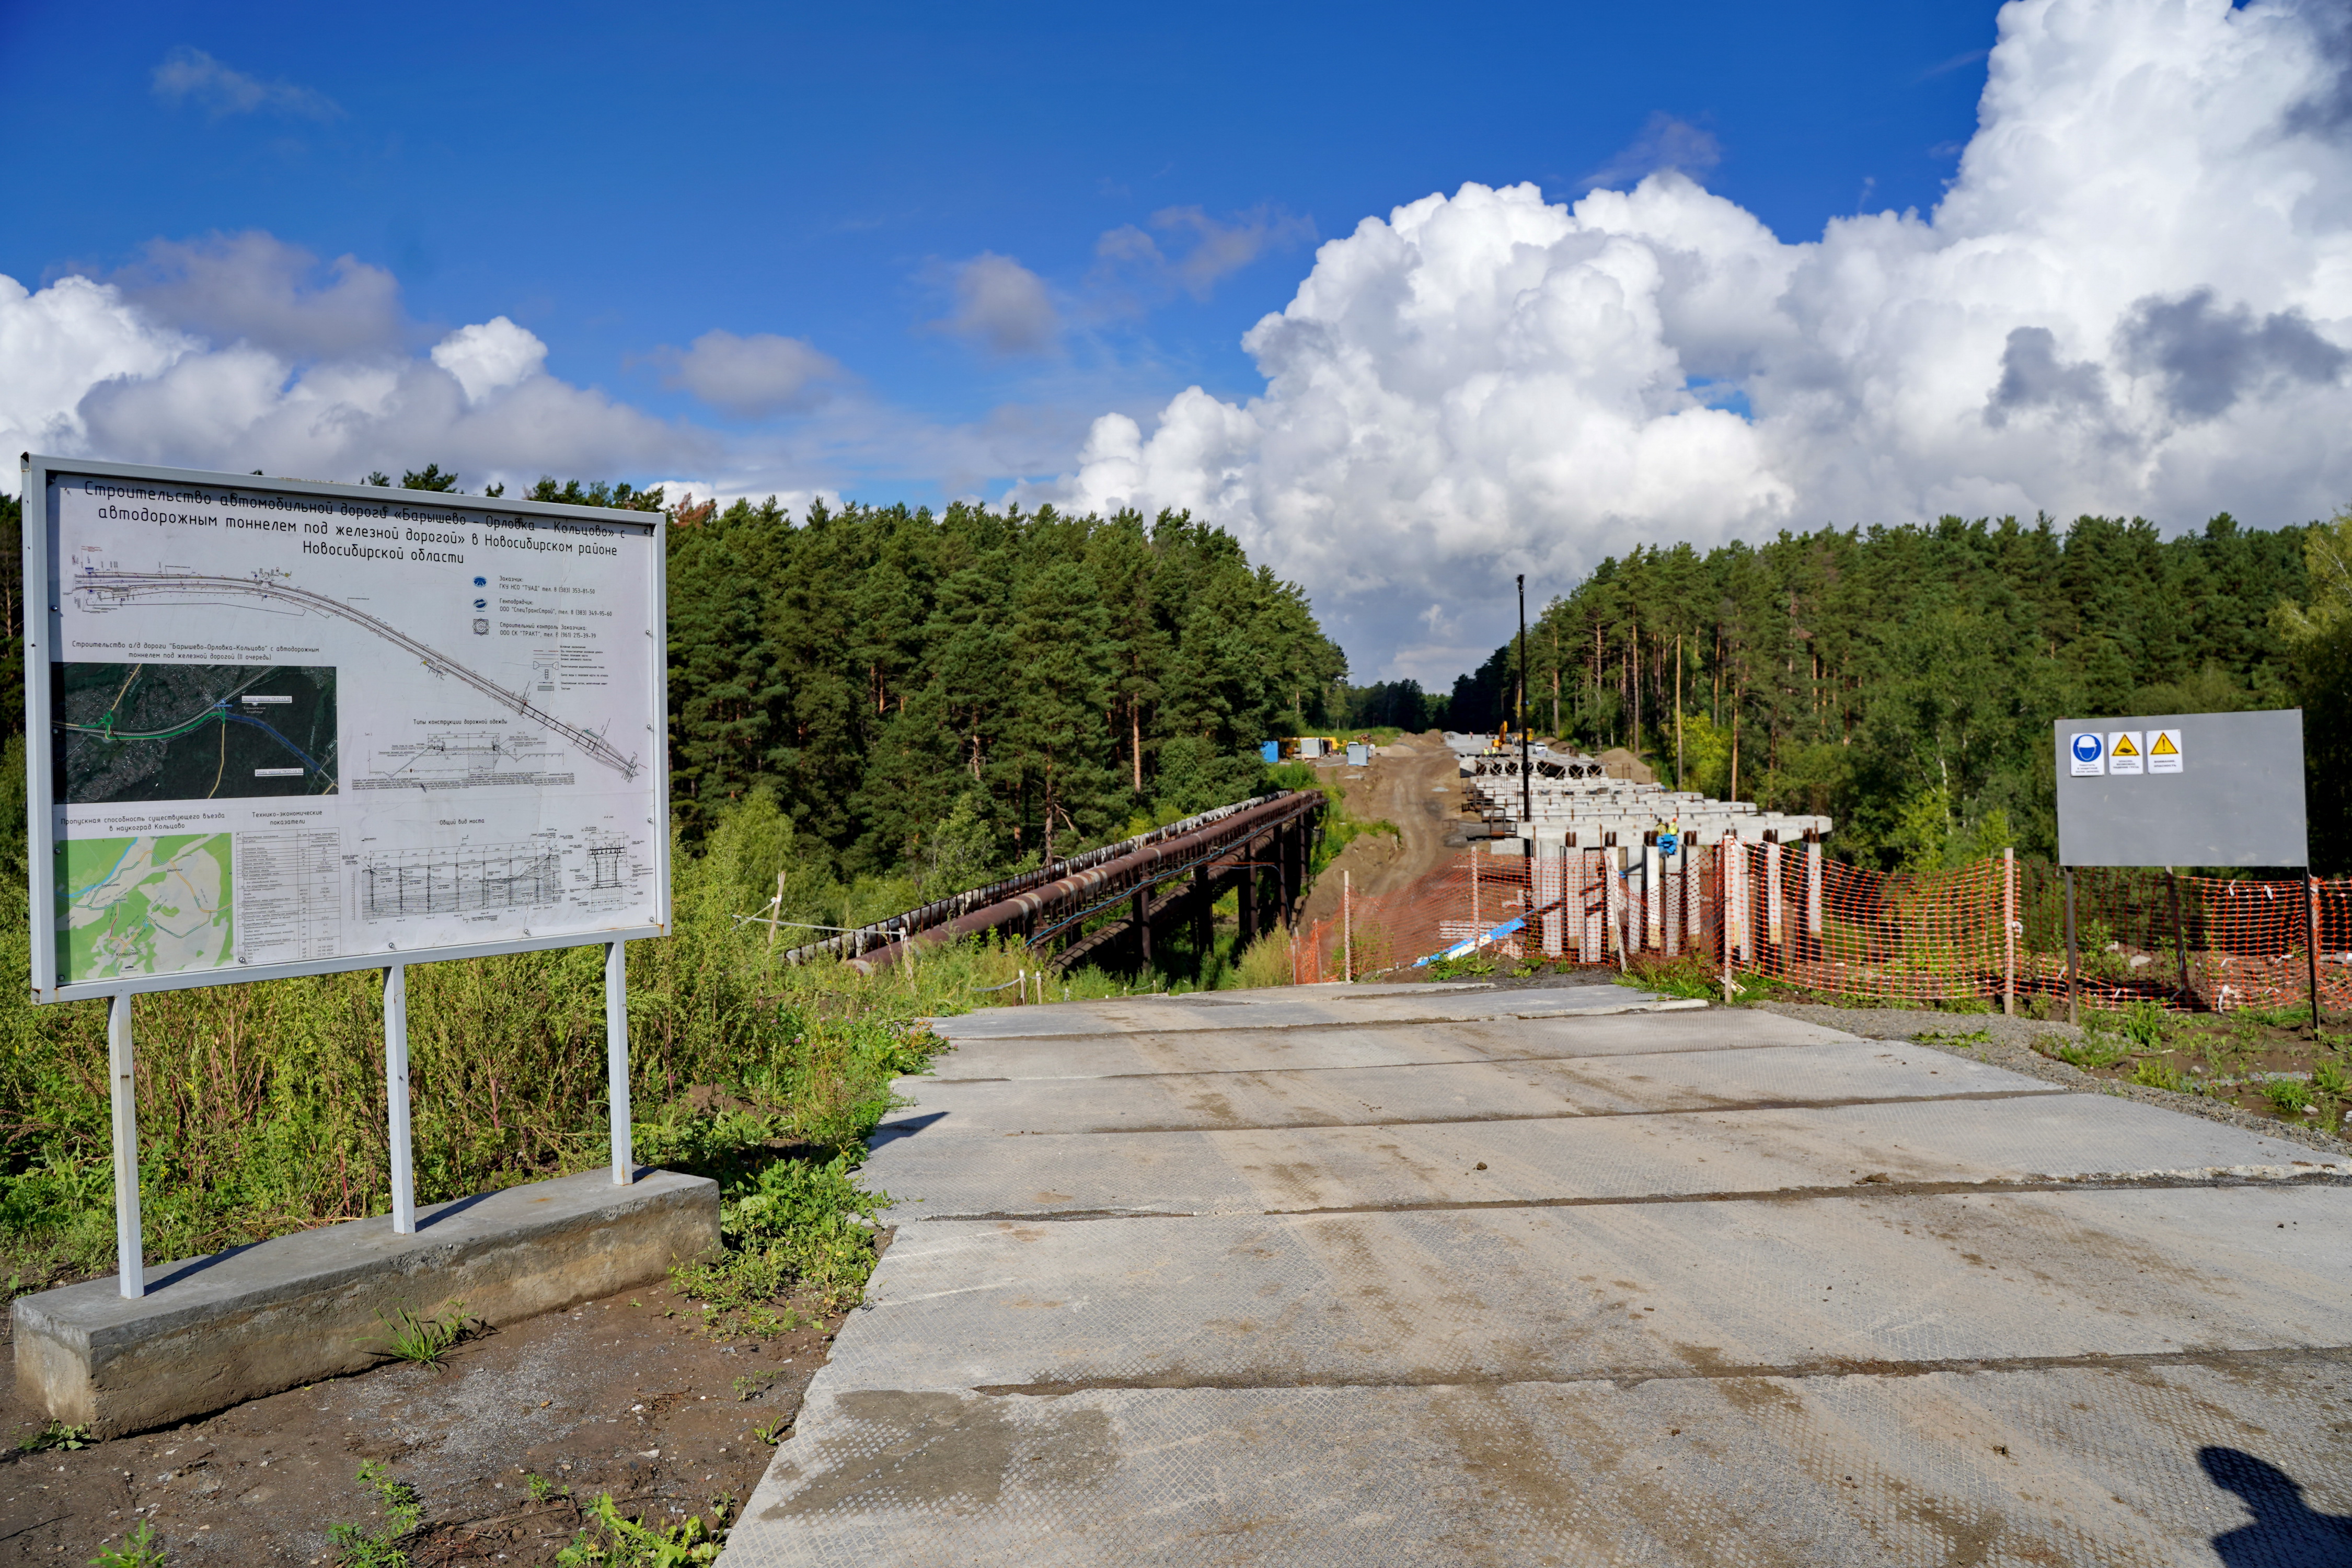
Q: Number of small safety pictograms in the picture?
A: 3